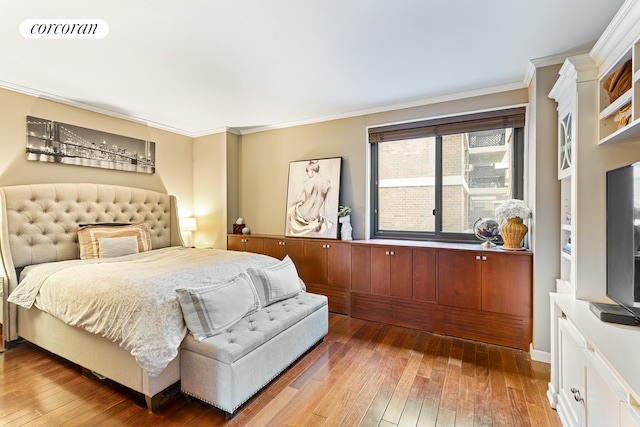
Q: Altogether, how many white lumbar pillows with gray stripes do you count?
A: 2